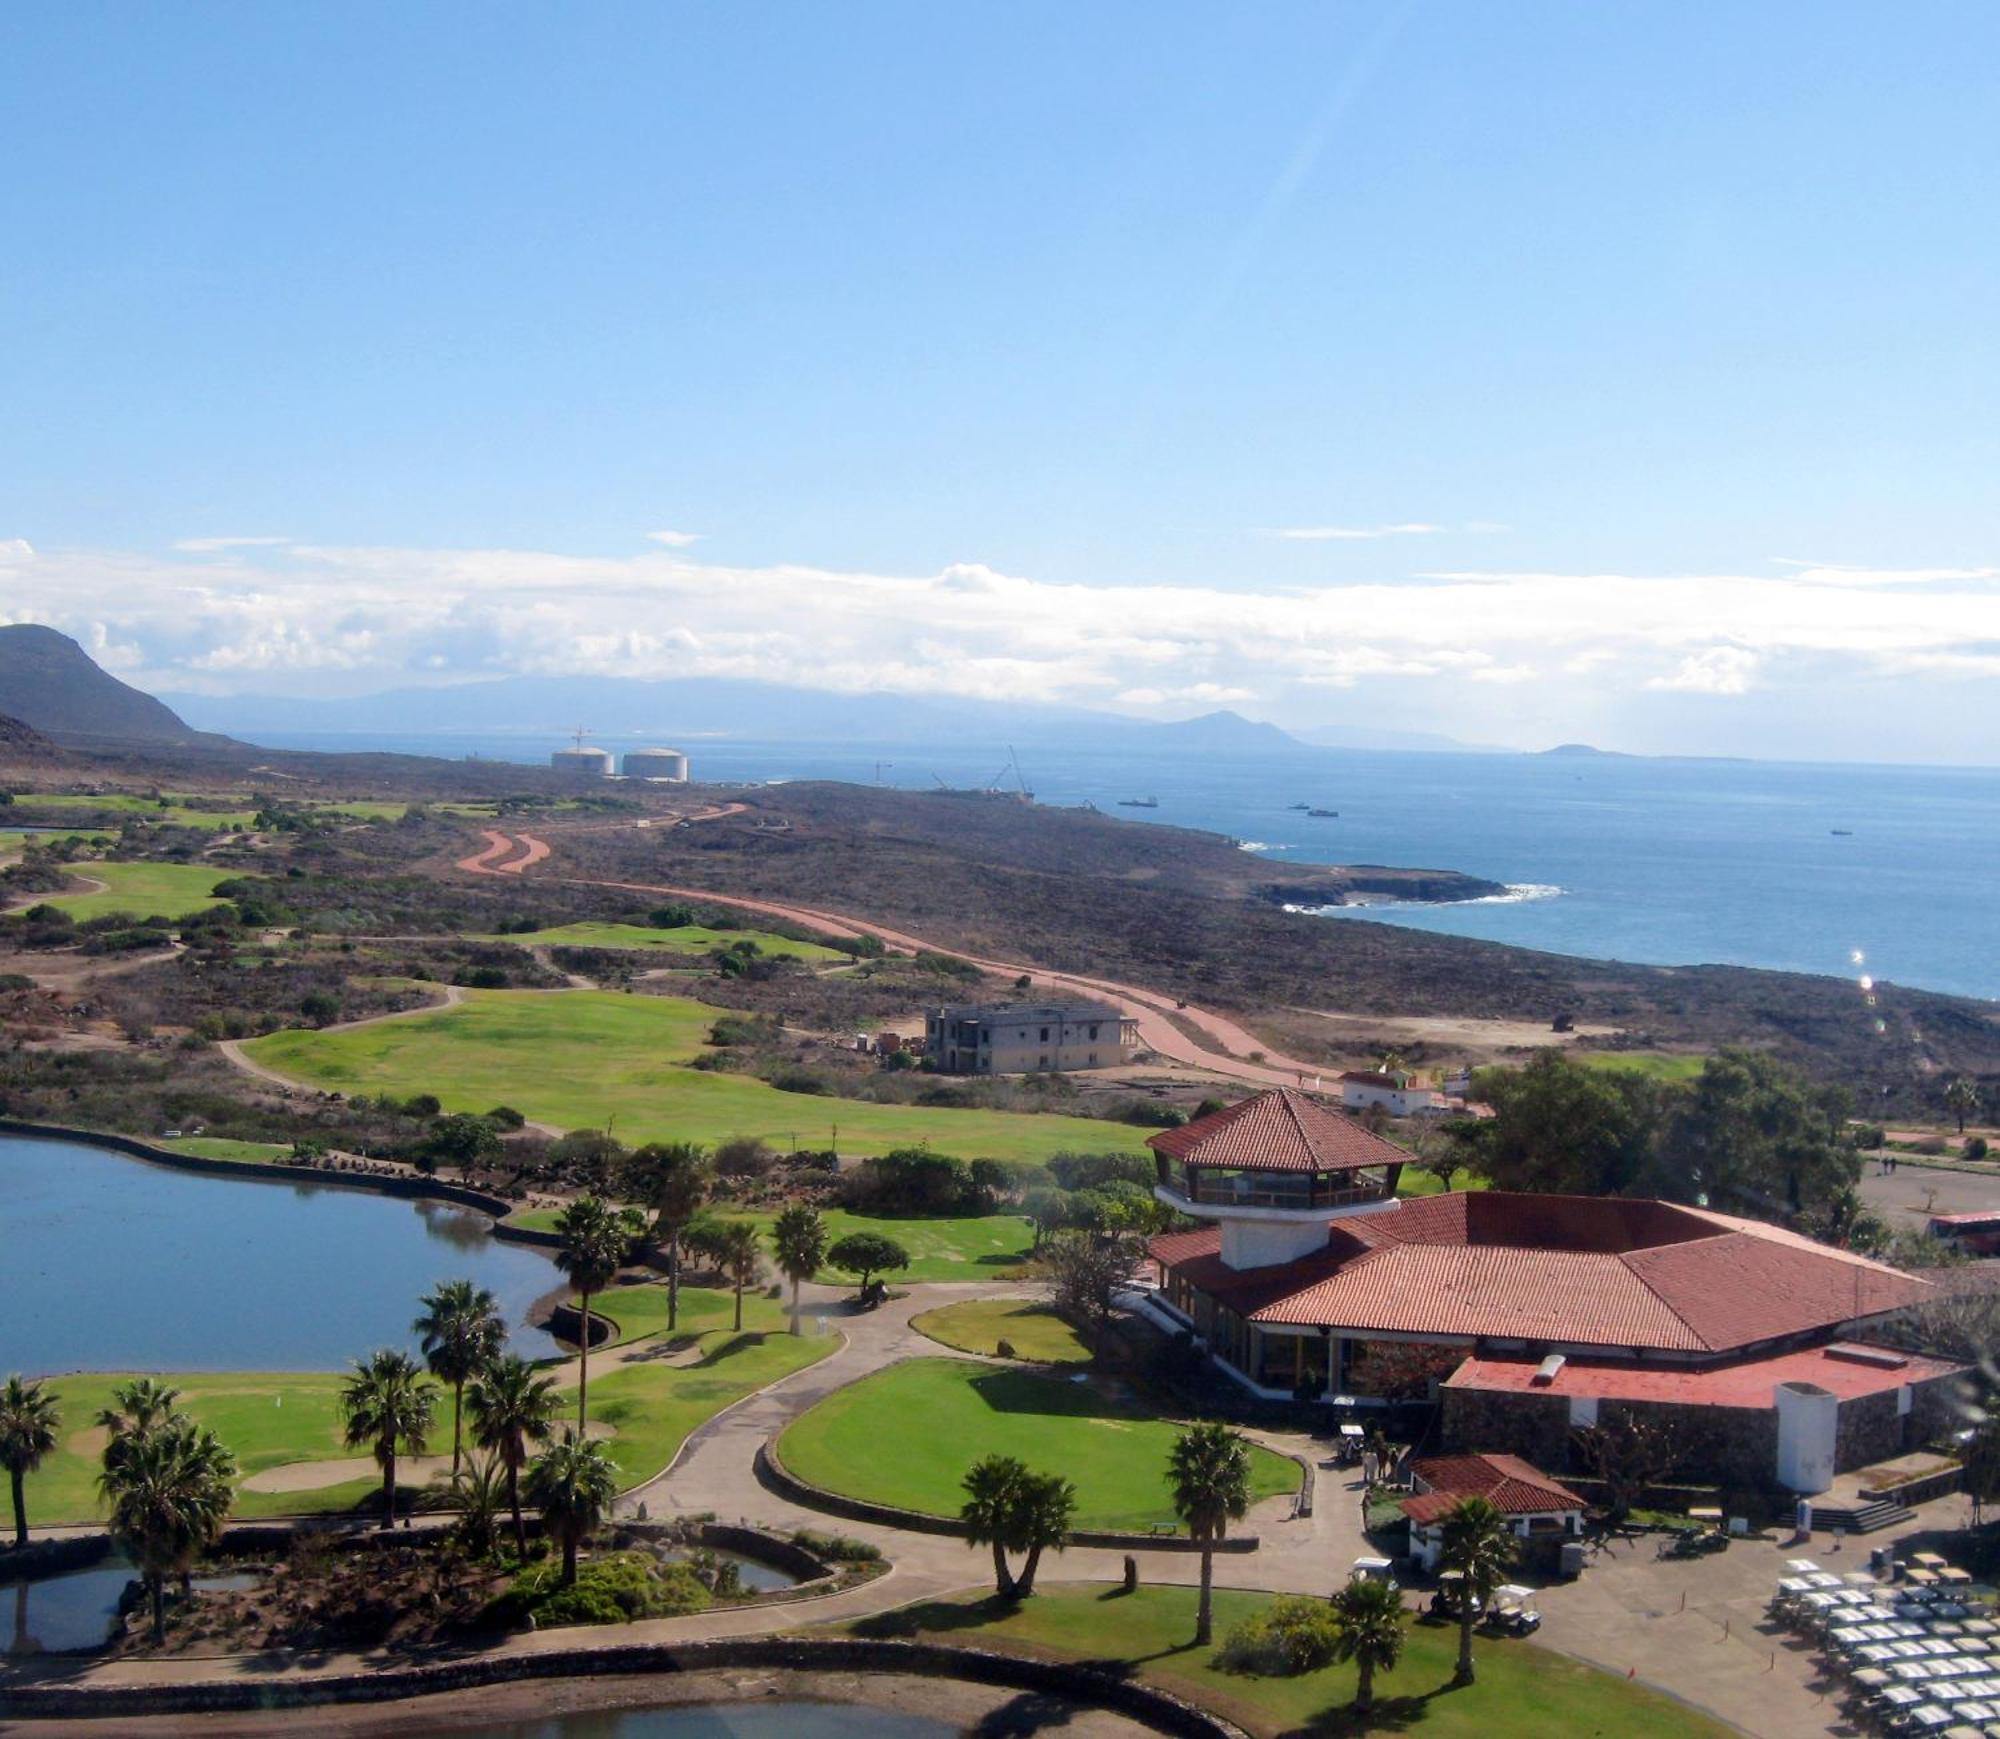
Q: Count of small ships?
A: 4